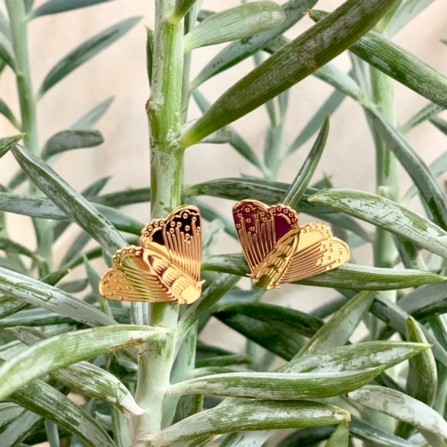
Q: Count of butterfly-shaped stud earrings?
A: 2